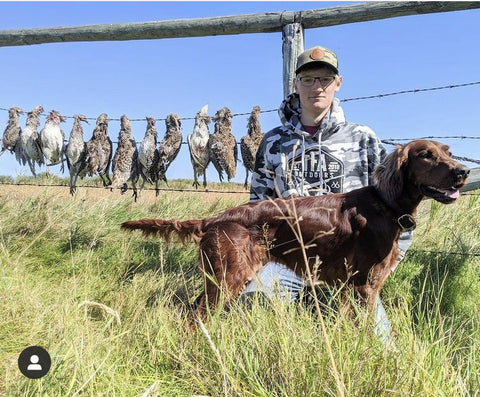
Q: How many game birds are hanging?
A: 11